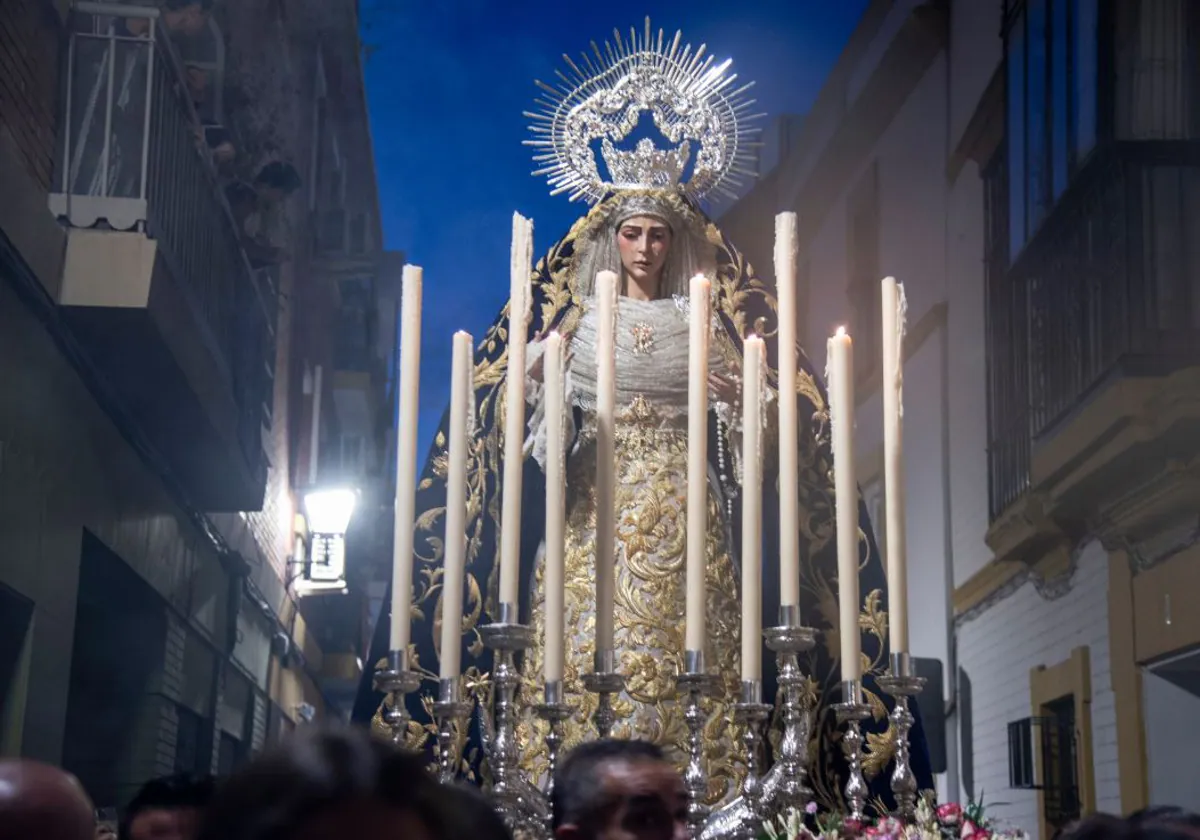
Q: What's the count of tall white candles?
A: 10